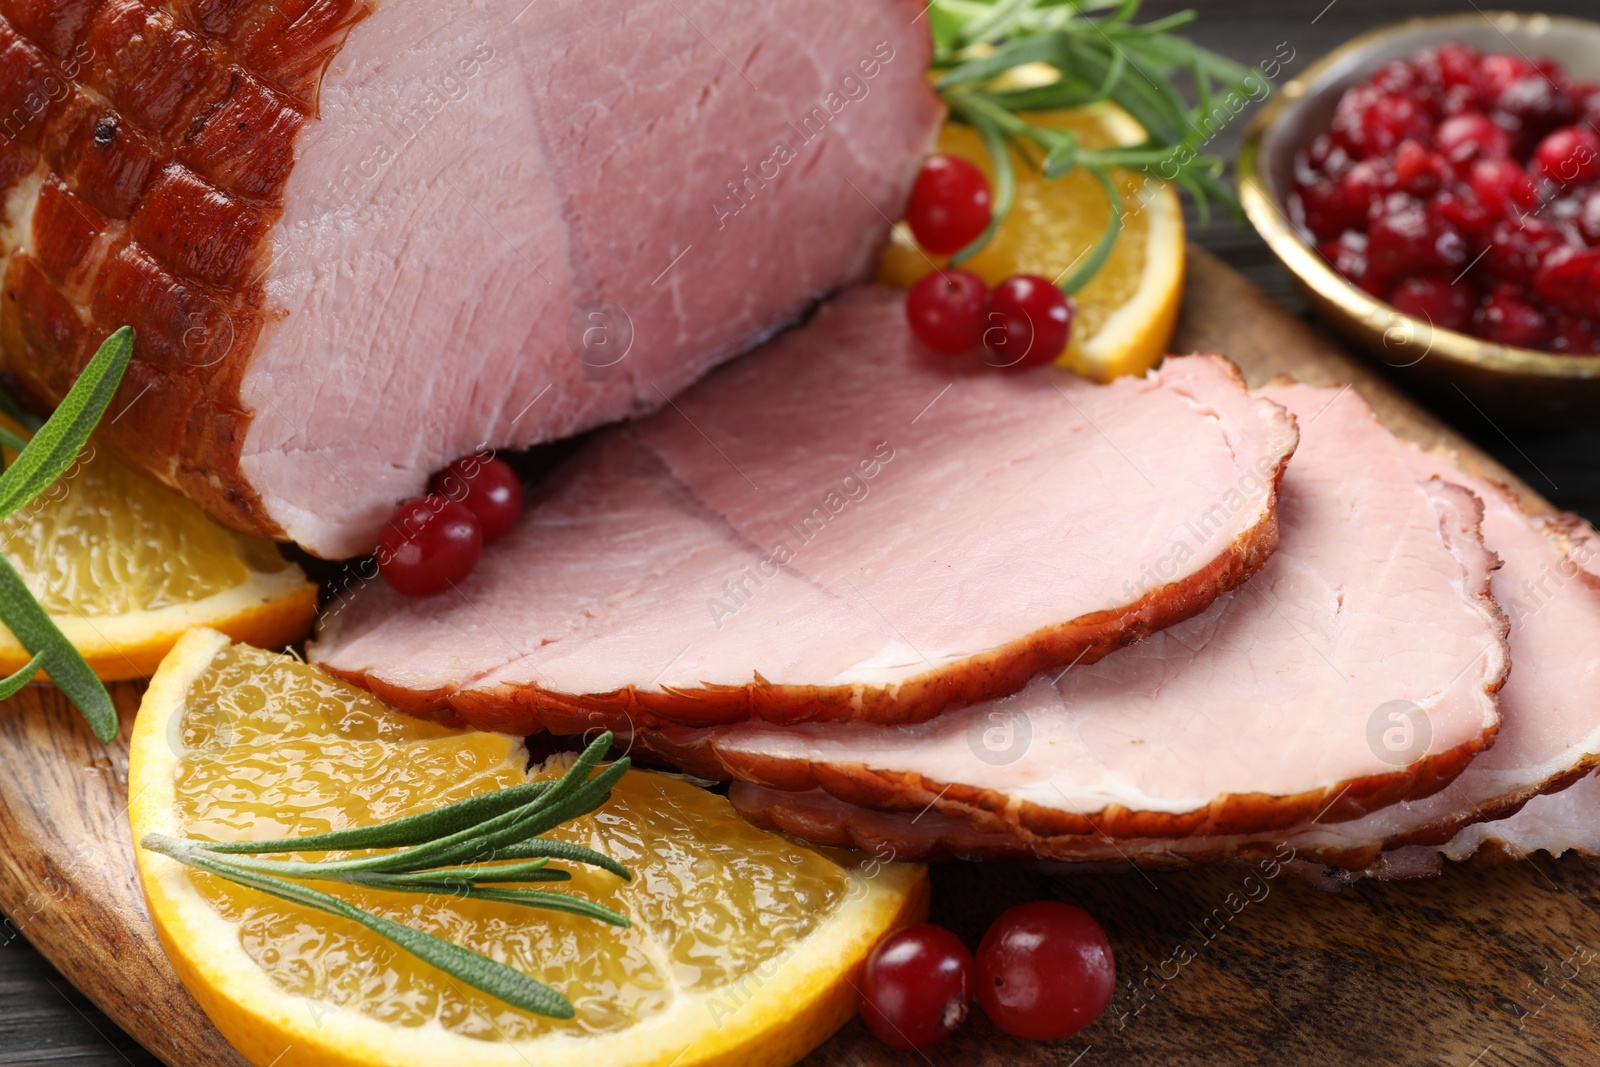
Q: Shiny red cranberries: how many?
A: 7